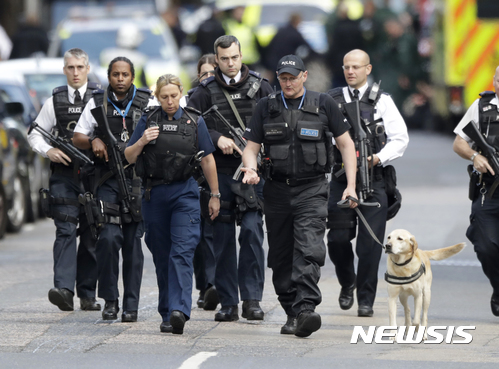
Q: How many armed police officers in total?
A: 5